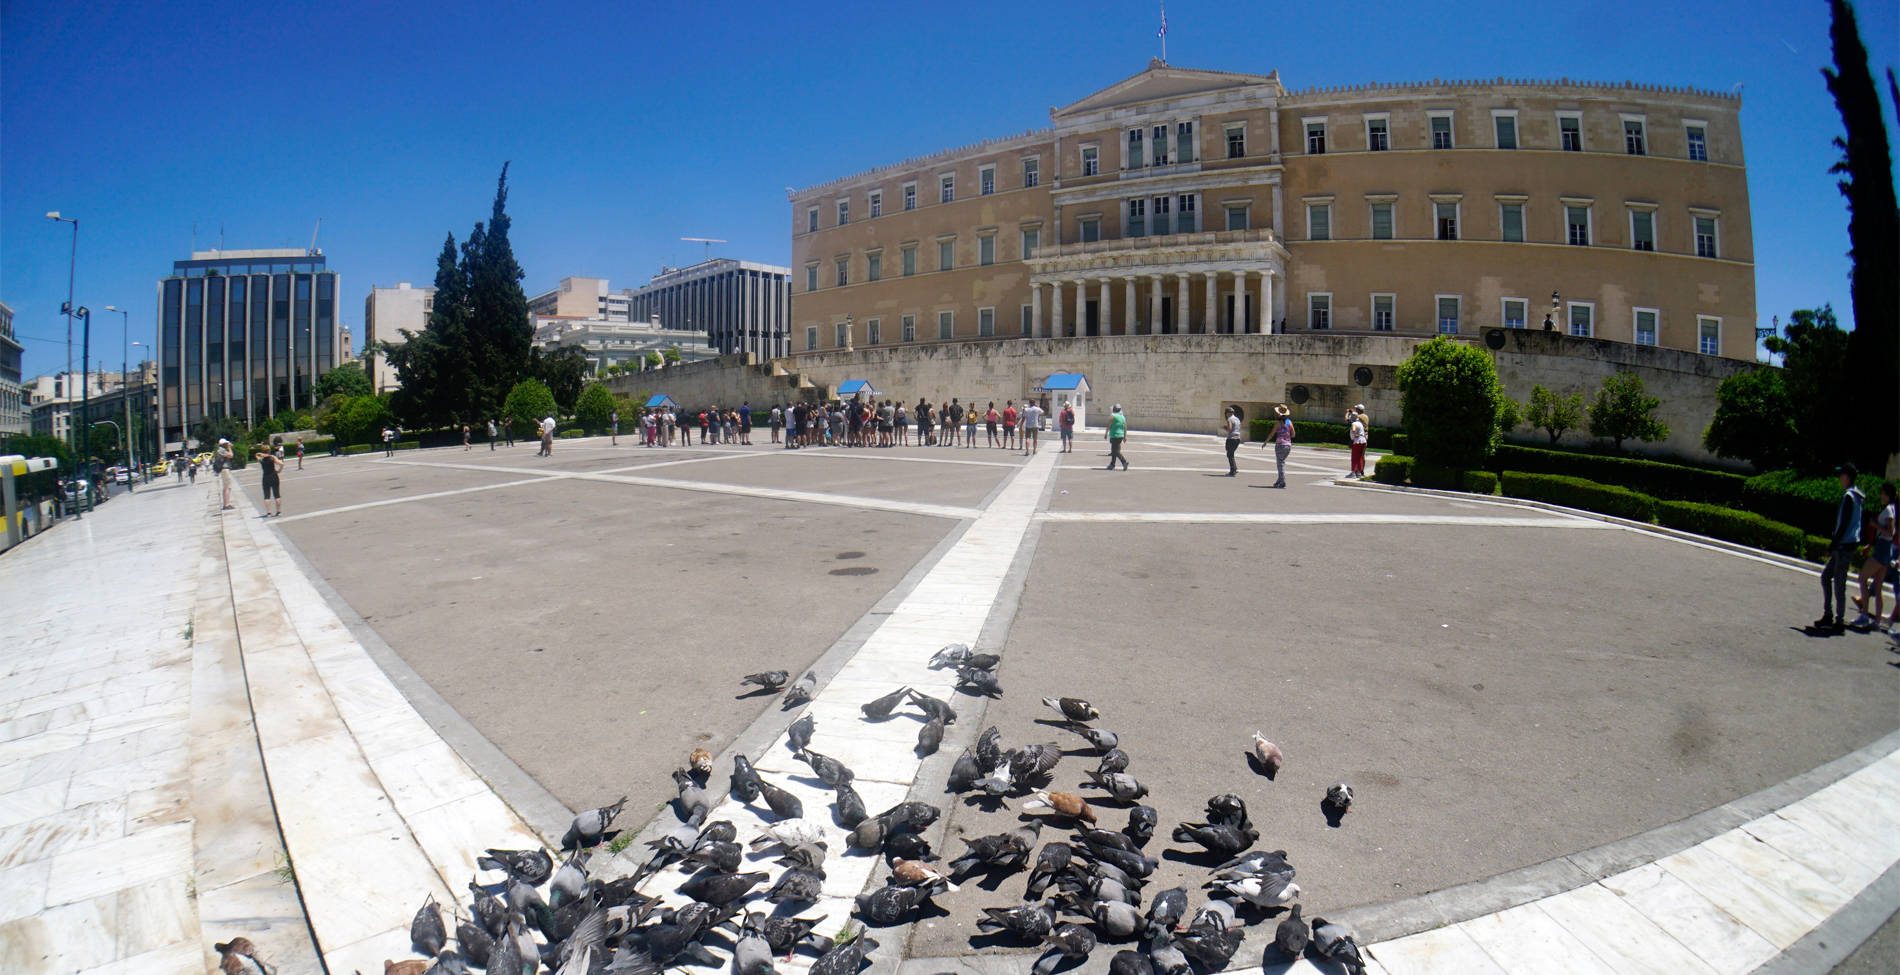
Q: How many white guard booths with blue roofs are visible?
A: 3